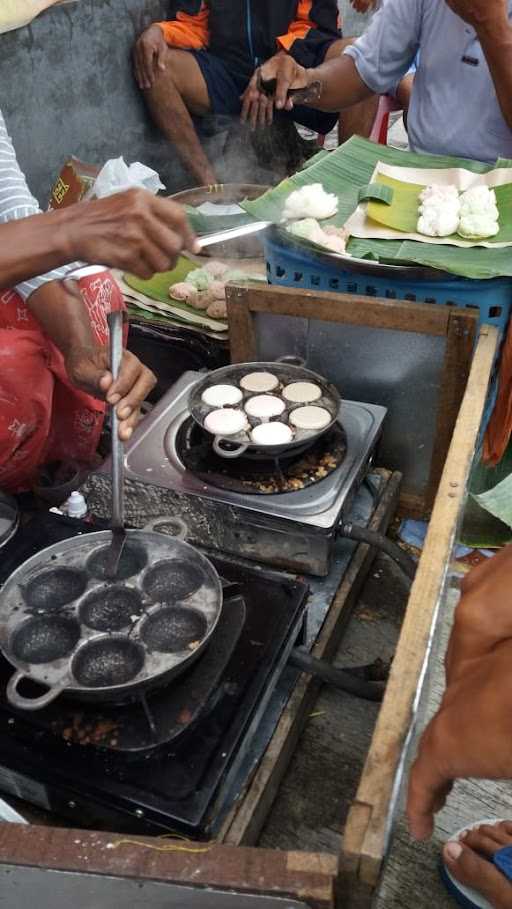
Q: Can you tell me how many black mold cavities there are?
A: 7